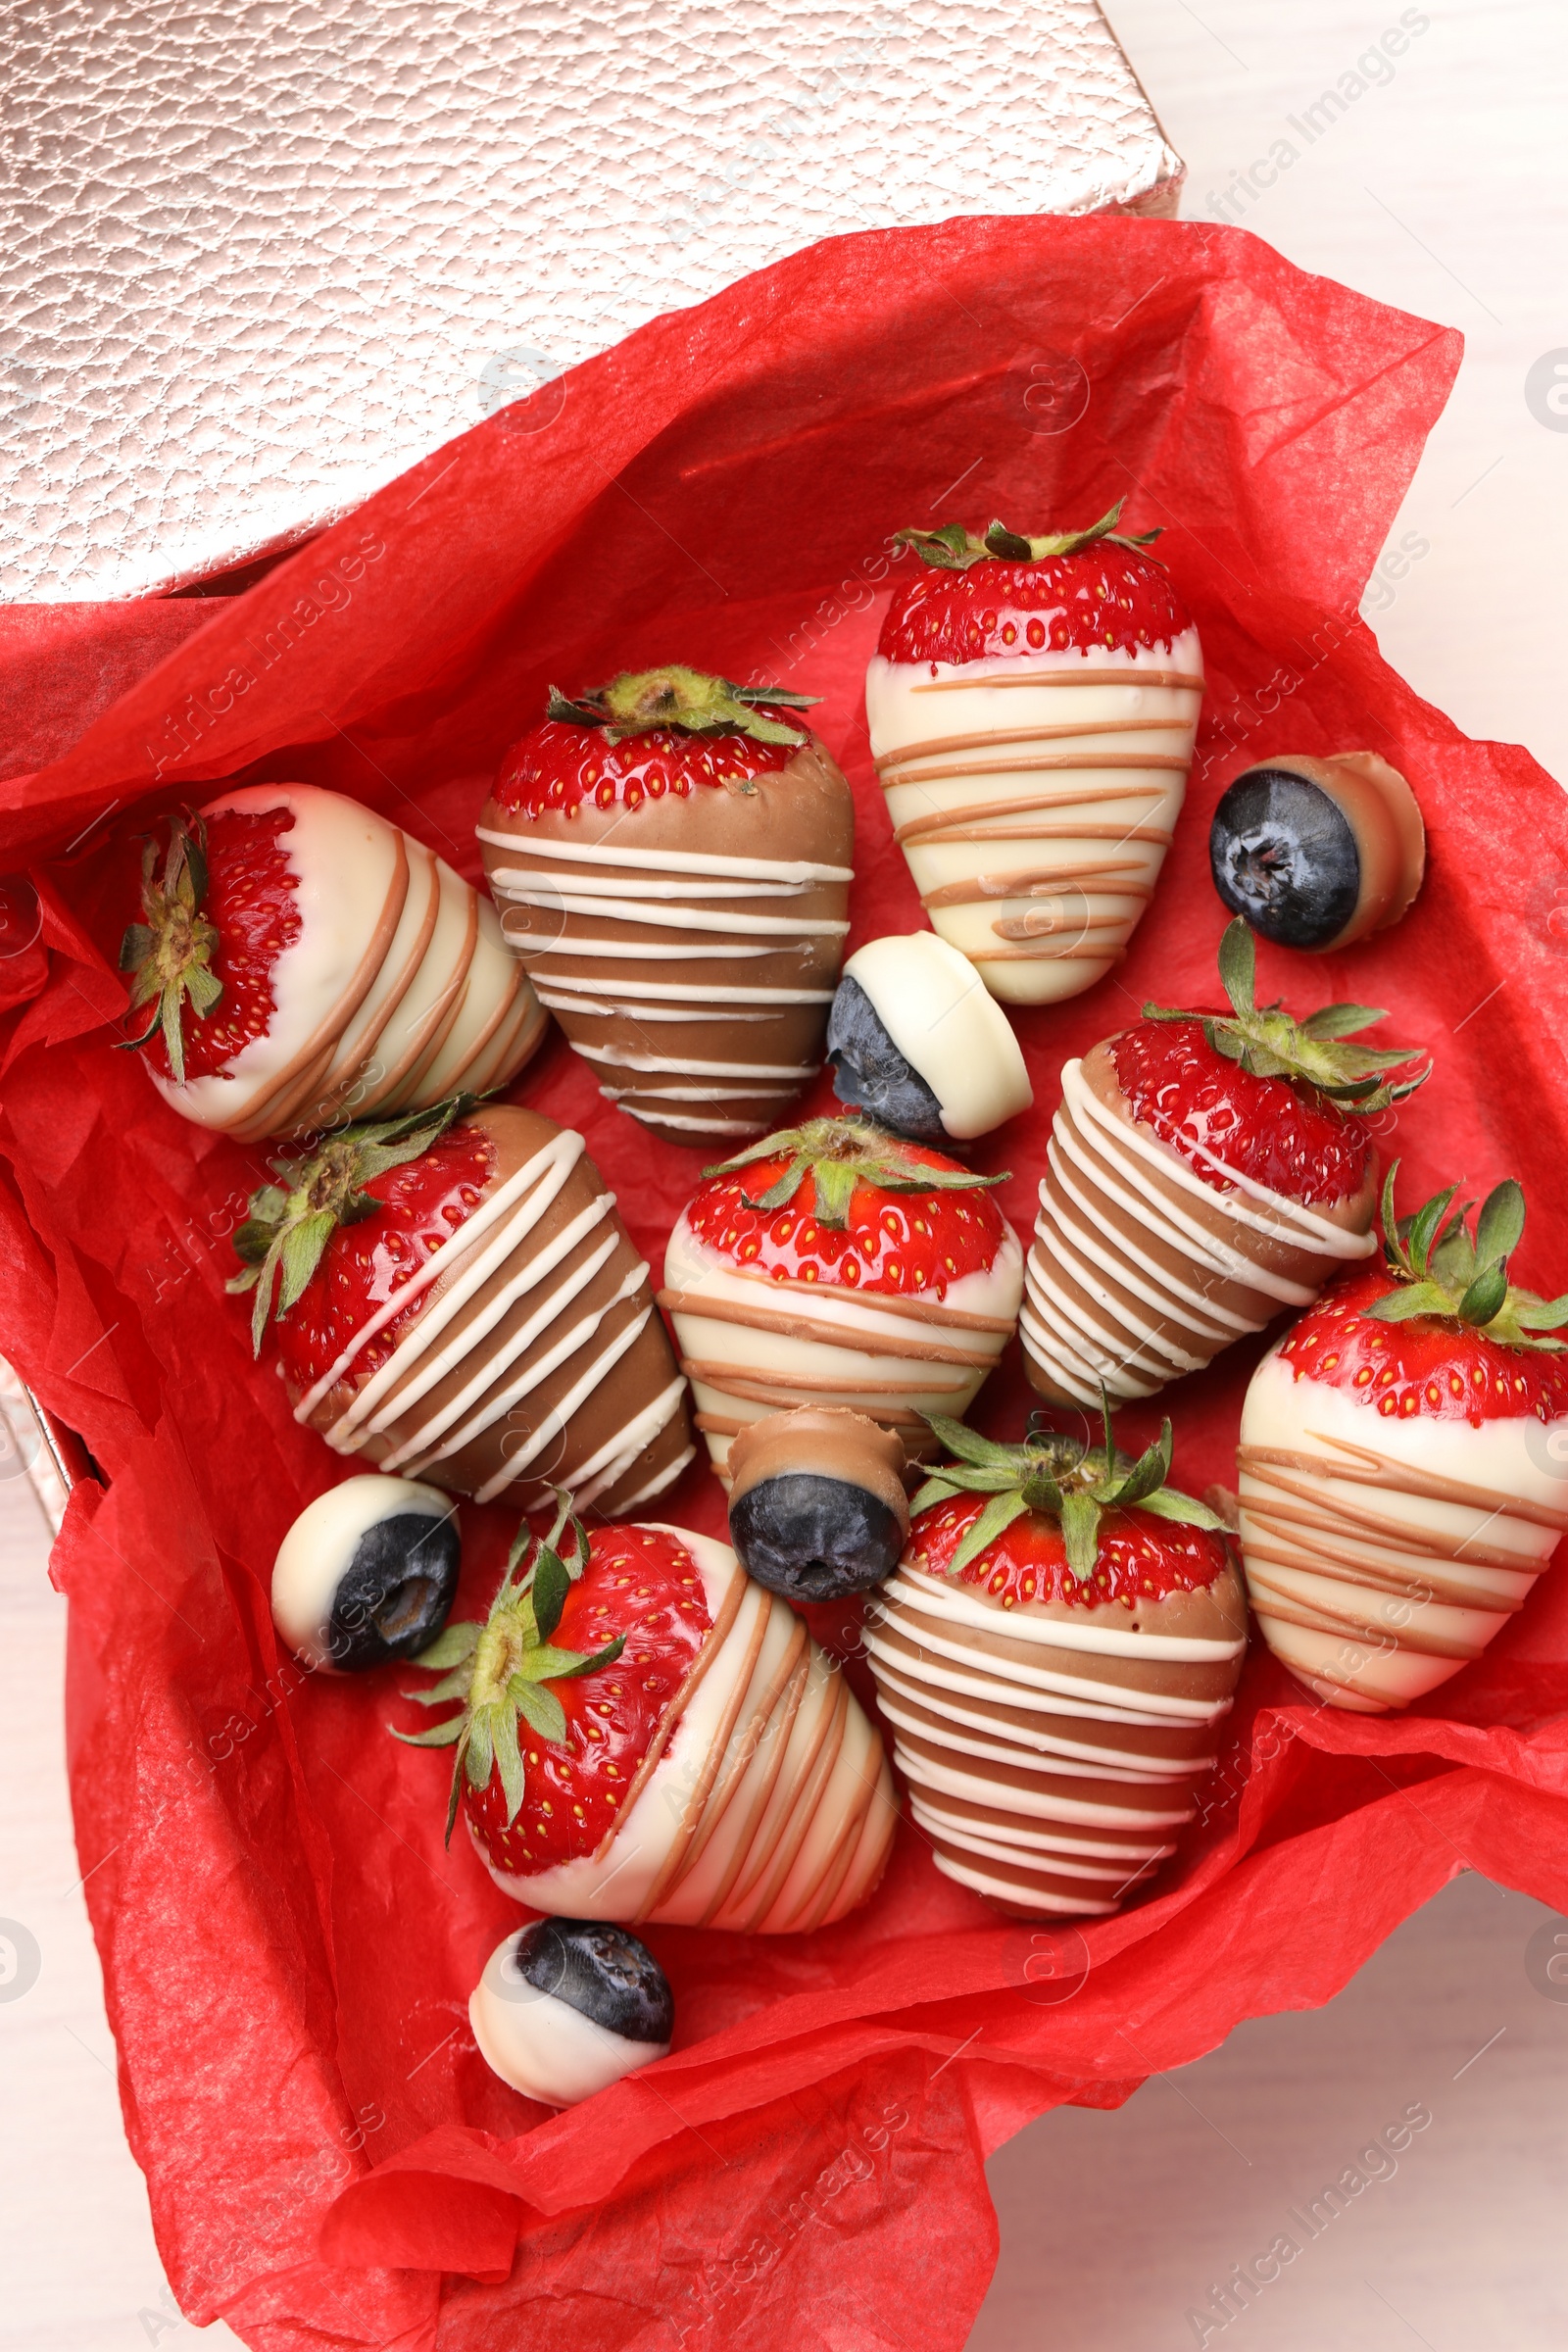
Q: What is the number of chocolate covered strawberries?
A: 9